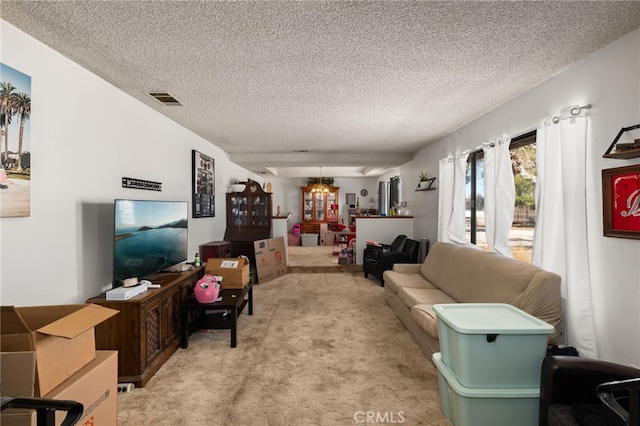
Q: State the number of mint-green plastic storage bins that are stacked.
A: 2